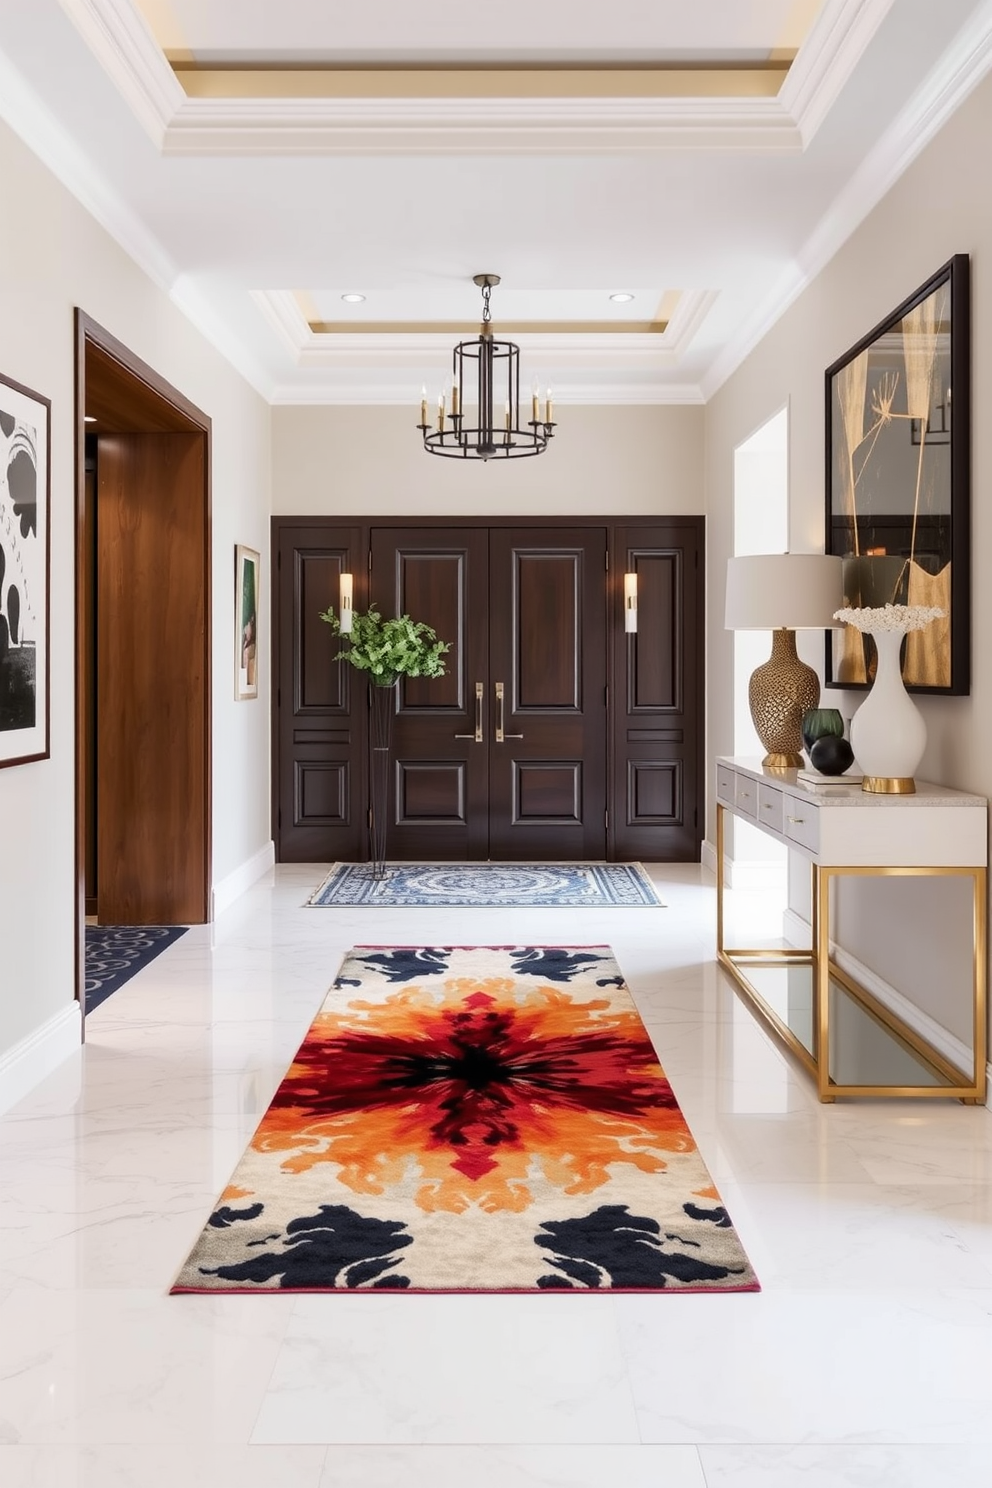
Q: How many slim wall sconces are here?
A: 2